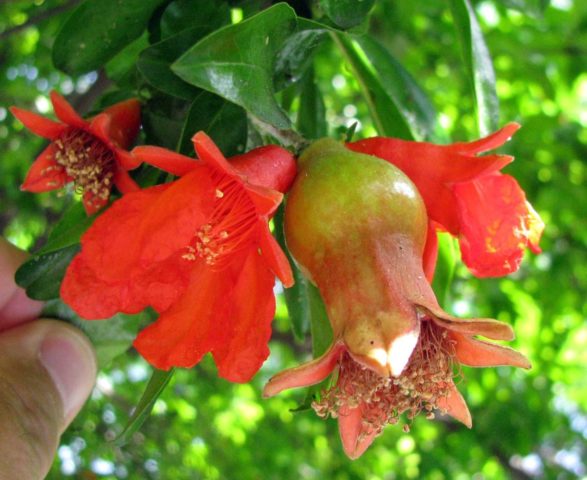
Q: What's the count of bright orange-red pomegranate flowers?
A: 3